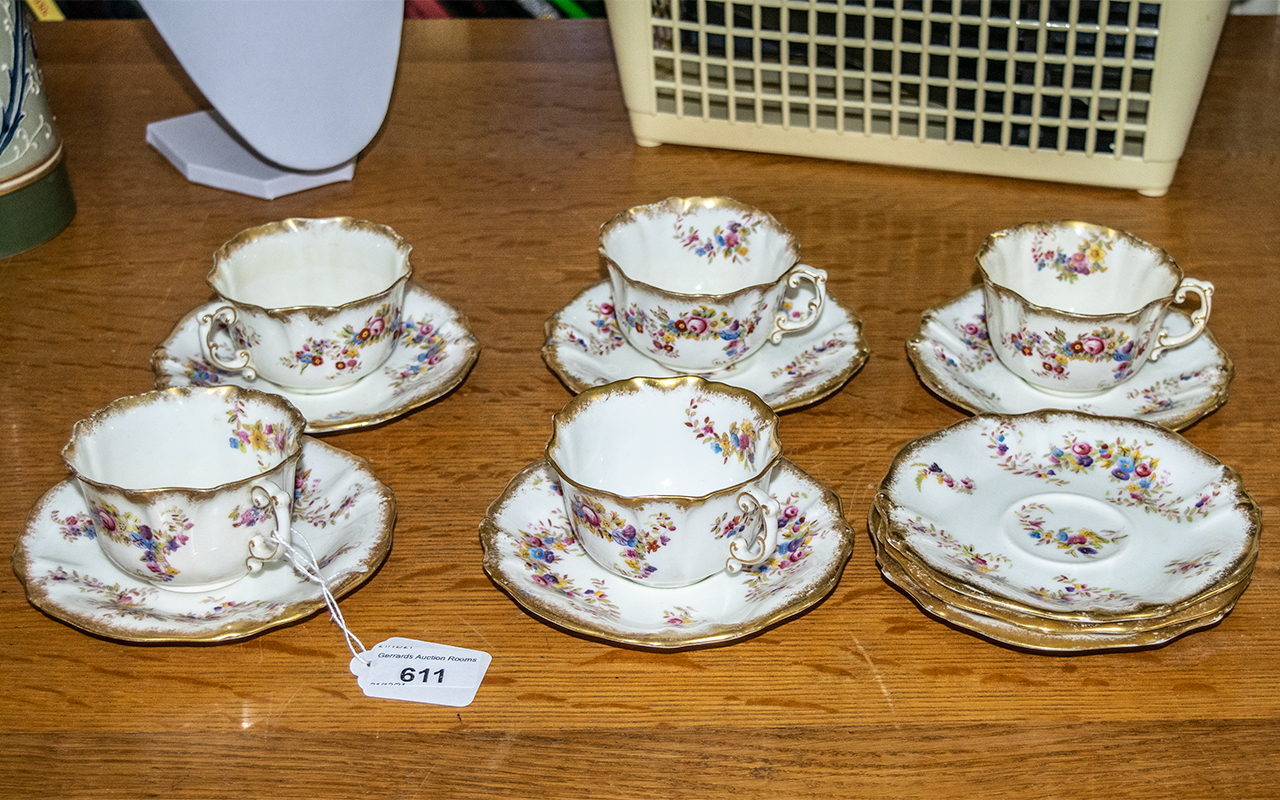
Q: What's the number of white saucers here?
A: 8